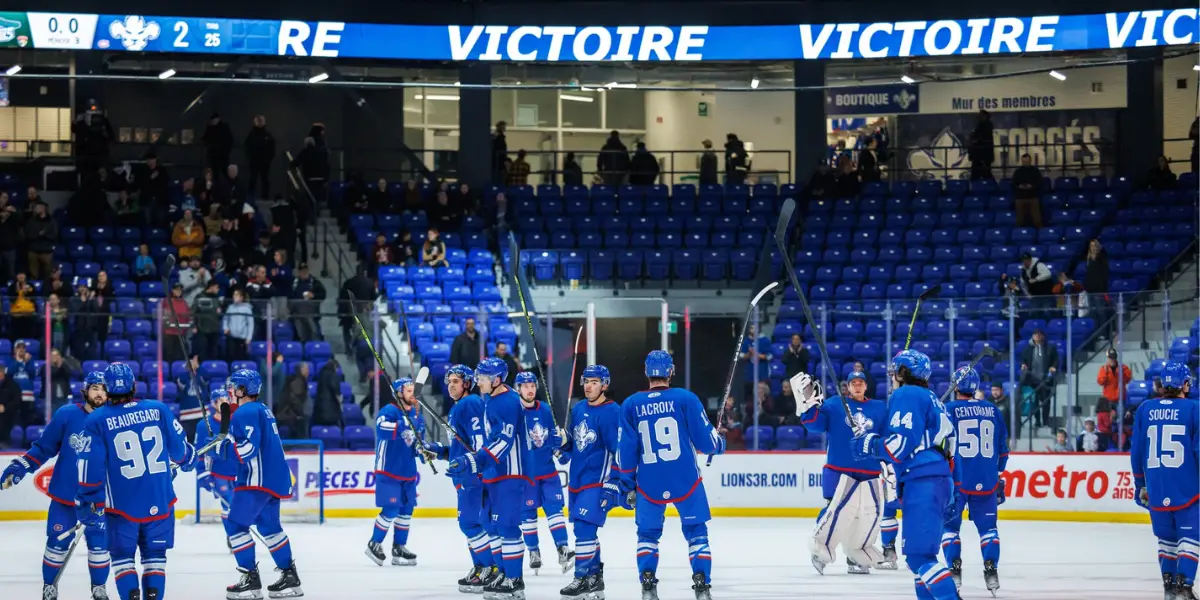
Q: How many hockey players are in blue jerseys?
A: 14